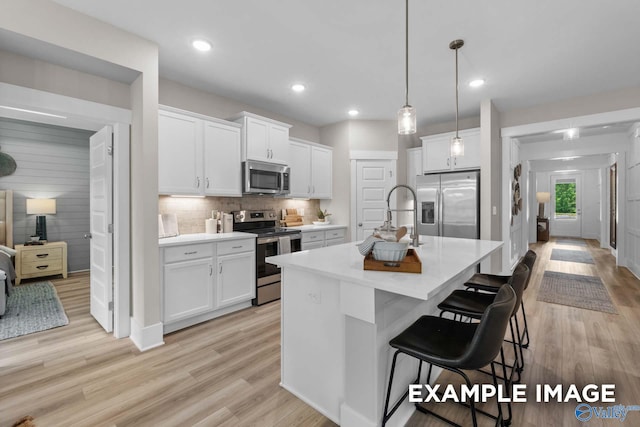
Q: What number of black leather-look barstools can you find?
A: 3